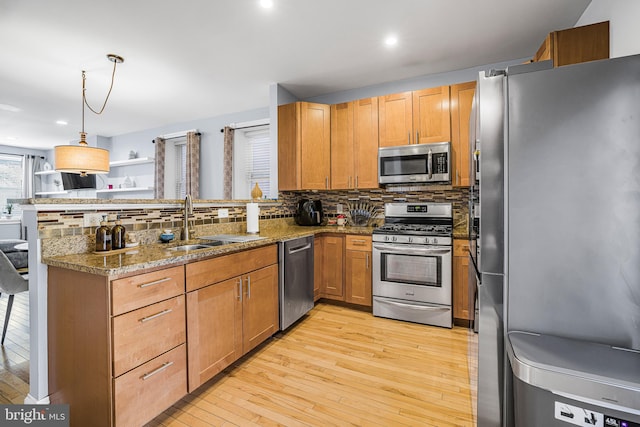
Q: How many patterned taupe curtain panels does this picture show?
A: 3